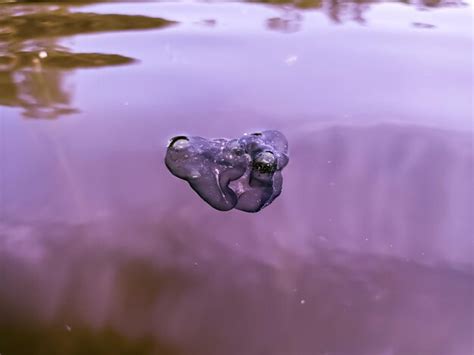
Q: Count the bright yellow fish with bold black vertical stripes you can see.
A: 0